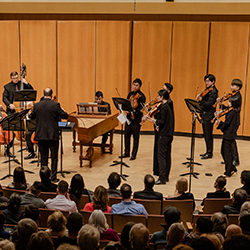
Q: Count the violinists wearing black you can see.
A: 6